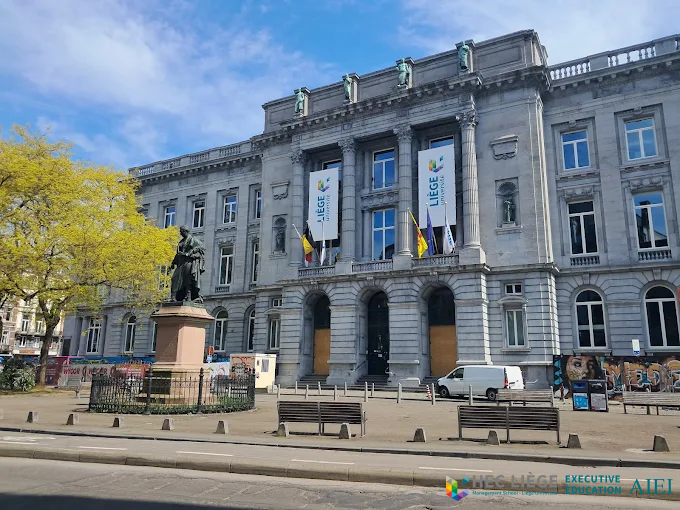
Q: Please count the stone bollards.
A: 11